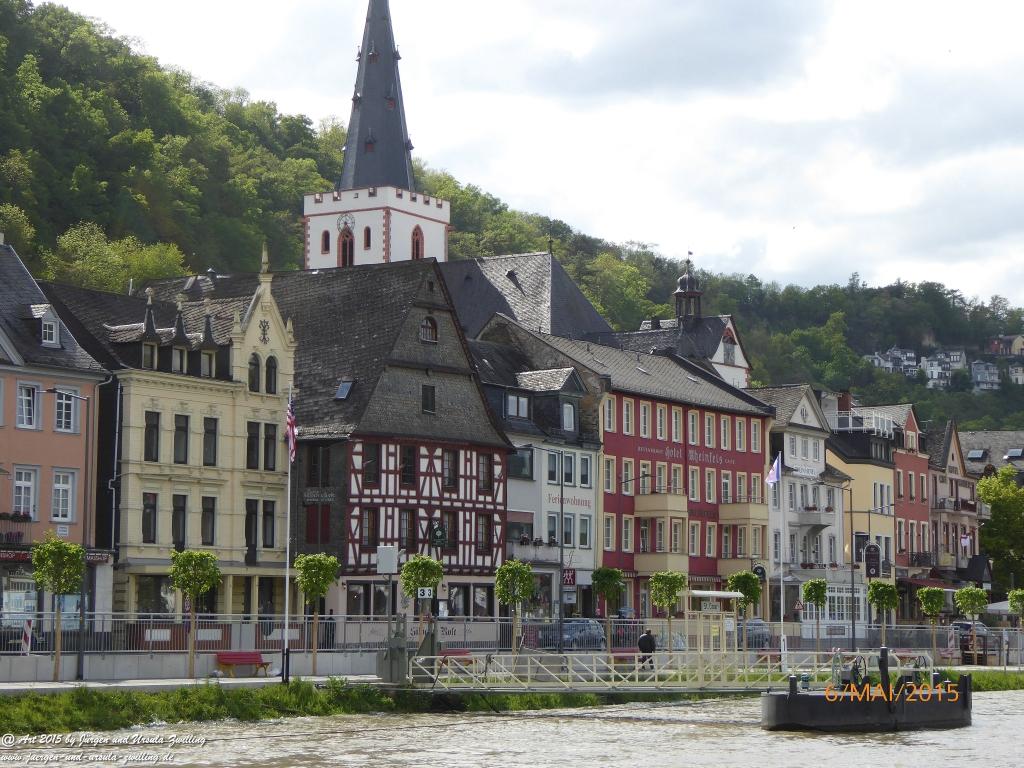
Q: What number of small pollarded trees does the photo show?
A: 13